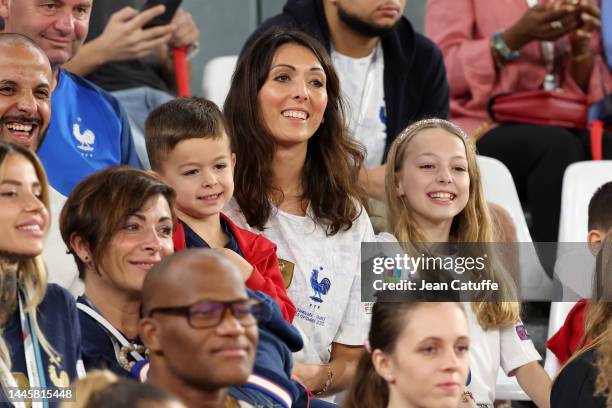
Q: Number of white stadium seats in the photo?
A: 3